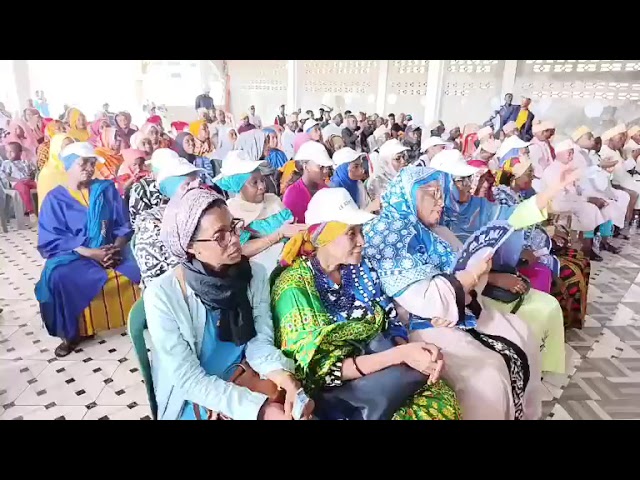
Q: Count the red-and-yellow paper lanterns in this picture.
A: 0